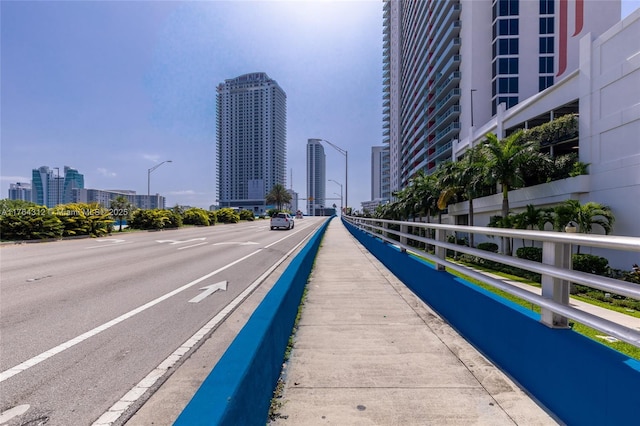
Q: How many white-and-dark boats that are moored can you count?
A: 0